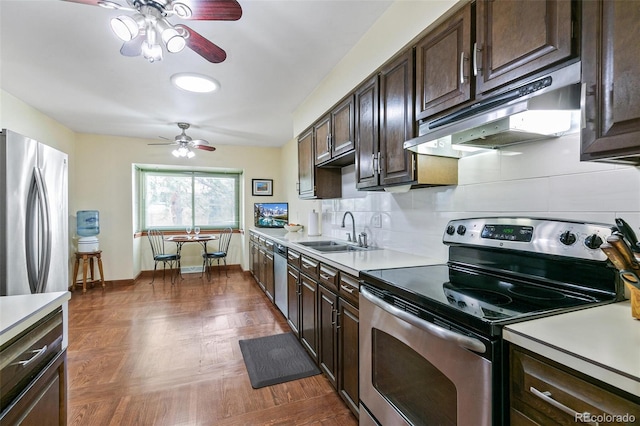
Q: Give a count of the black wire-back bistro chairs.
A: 2